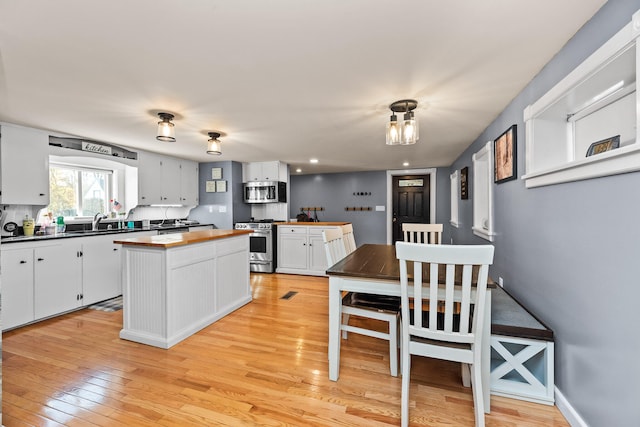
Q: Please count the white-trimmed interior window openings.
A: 3